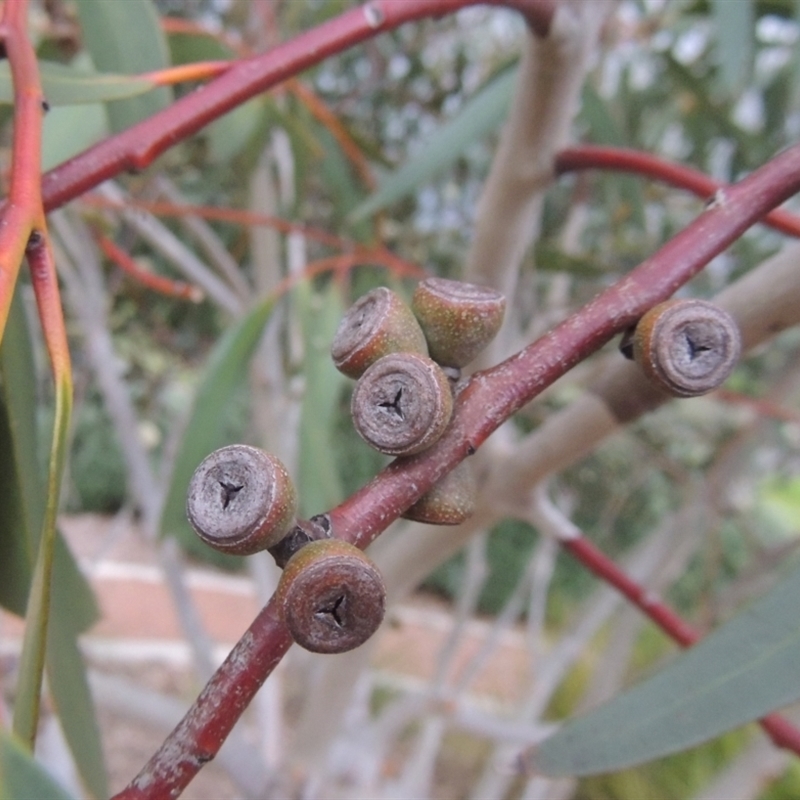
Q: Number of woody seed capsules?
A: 7